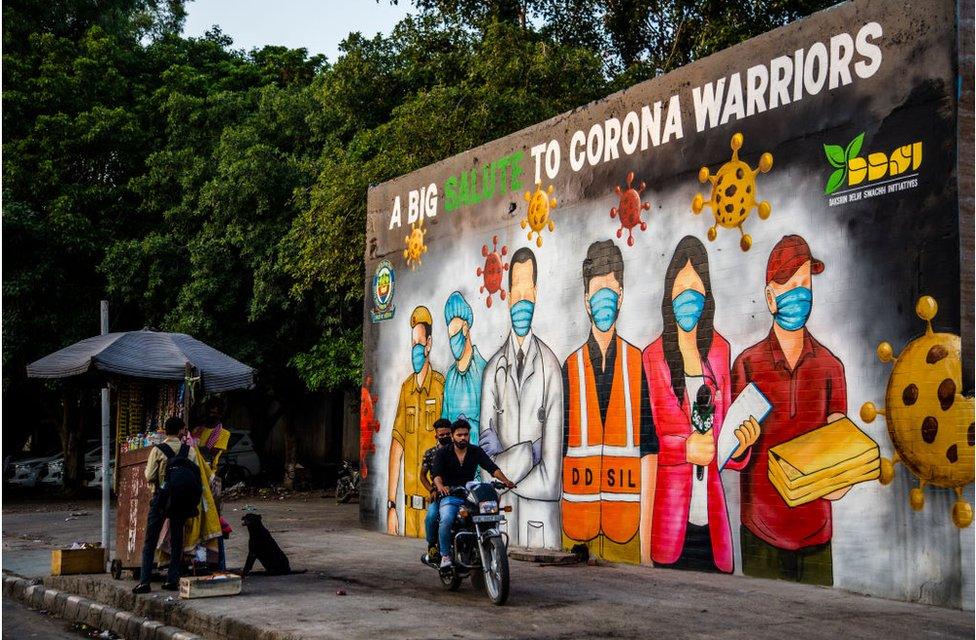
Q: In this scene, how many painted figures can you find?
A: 6